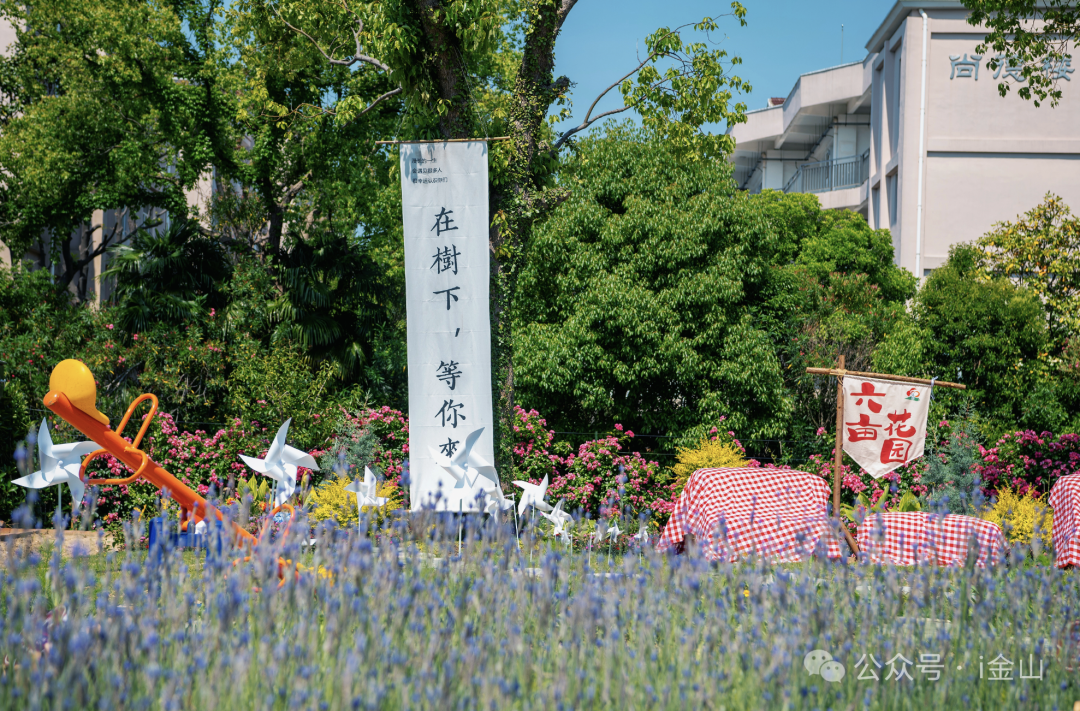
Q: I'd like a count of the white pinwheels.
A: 11